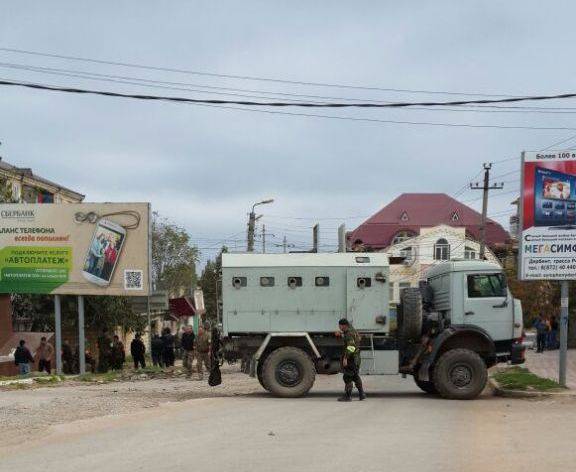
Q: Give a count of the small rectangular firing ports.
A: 5